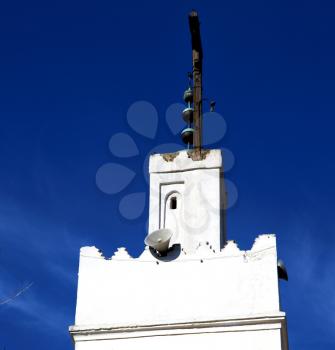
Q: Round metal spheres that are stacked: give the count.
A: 3